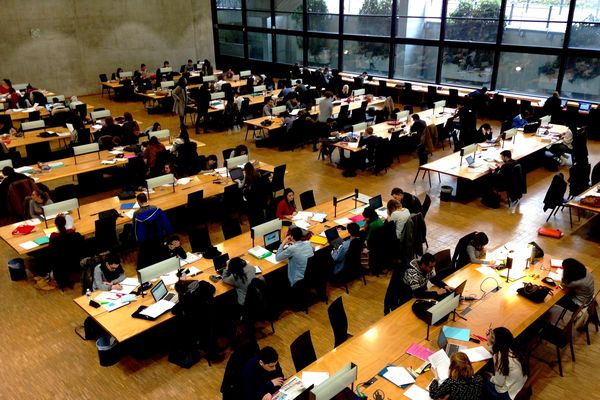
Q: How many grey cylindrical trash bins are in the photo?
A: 3